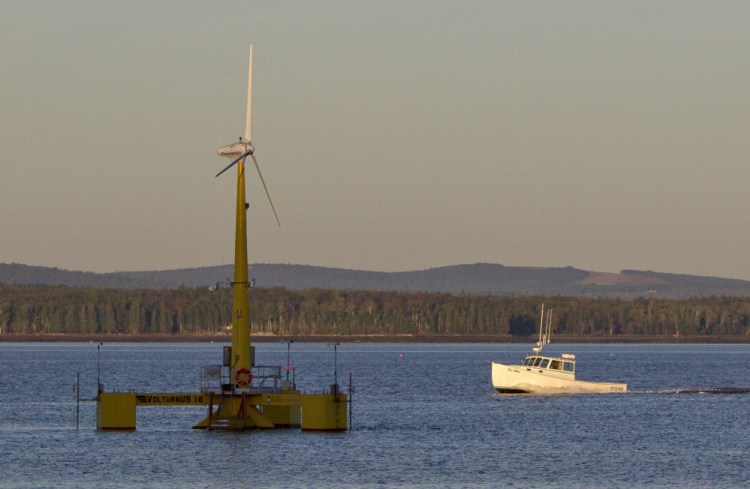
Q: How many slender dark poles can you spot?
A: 5